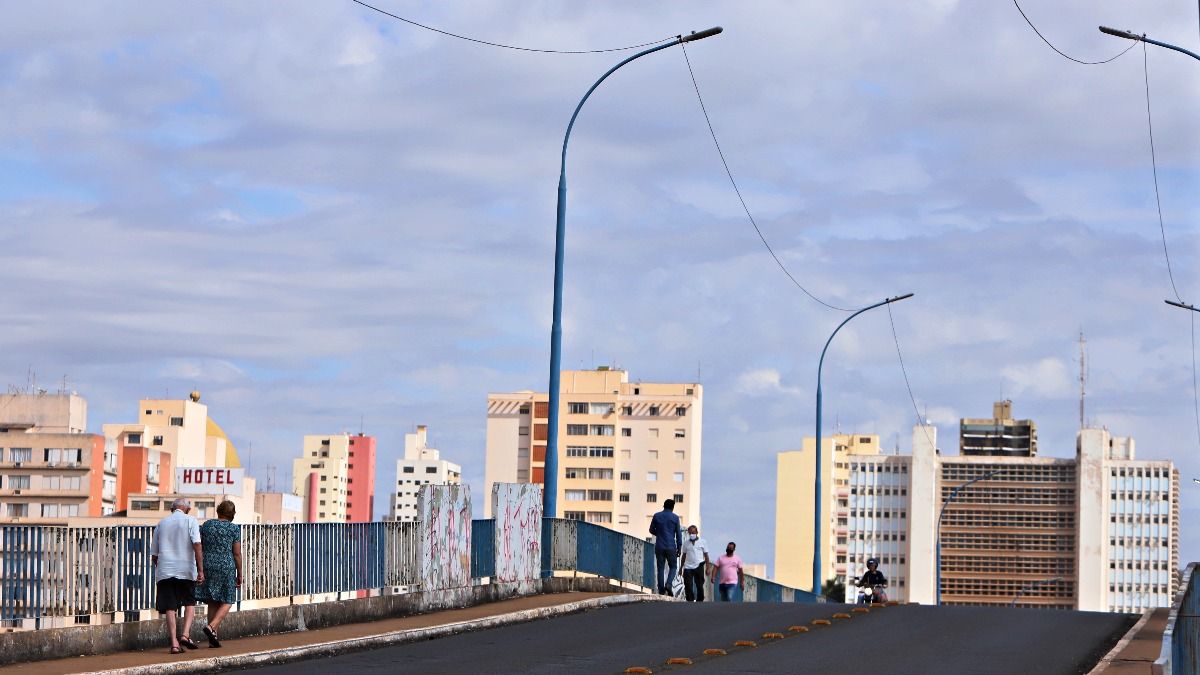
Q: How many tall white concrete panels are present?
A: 2